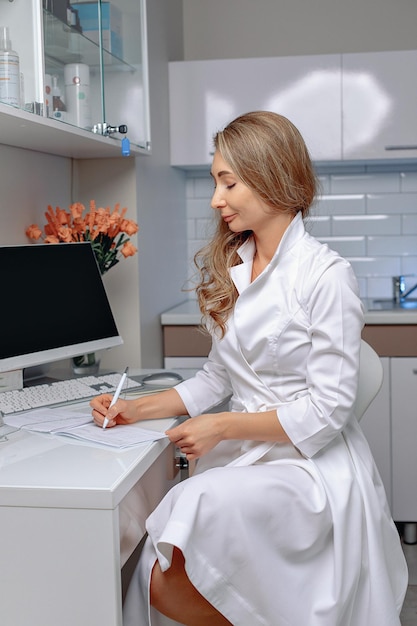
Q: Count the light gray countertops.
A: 1